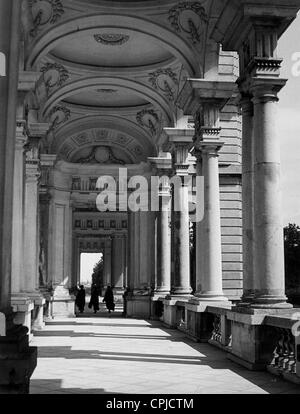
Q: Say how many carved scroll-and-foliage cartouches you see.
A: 6